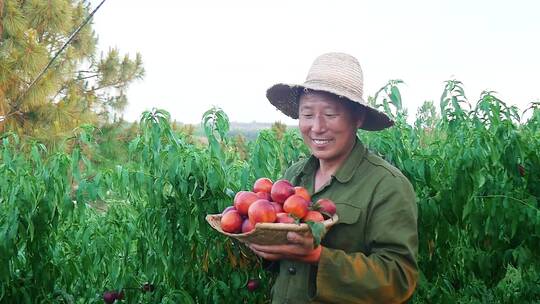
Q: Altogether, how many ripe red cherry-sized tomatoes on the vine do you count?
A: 0